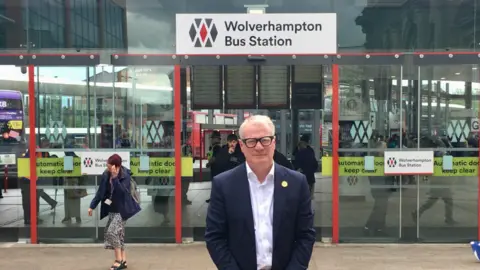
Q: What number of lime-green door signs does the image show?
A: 4